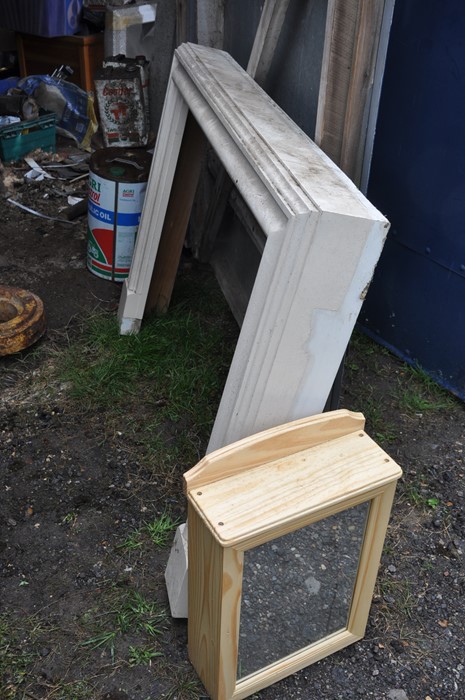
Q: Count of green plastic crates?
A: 1